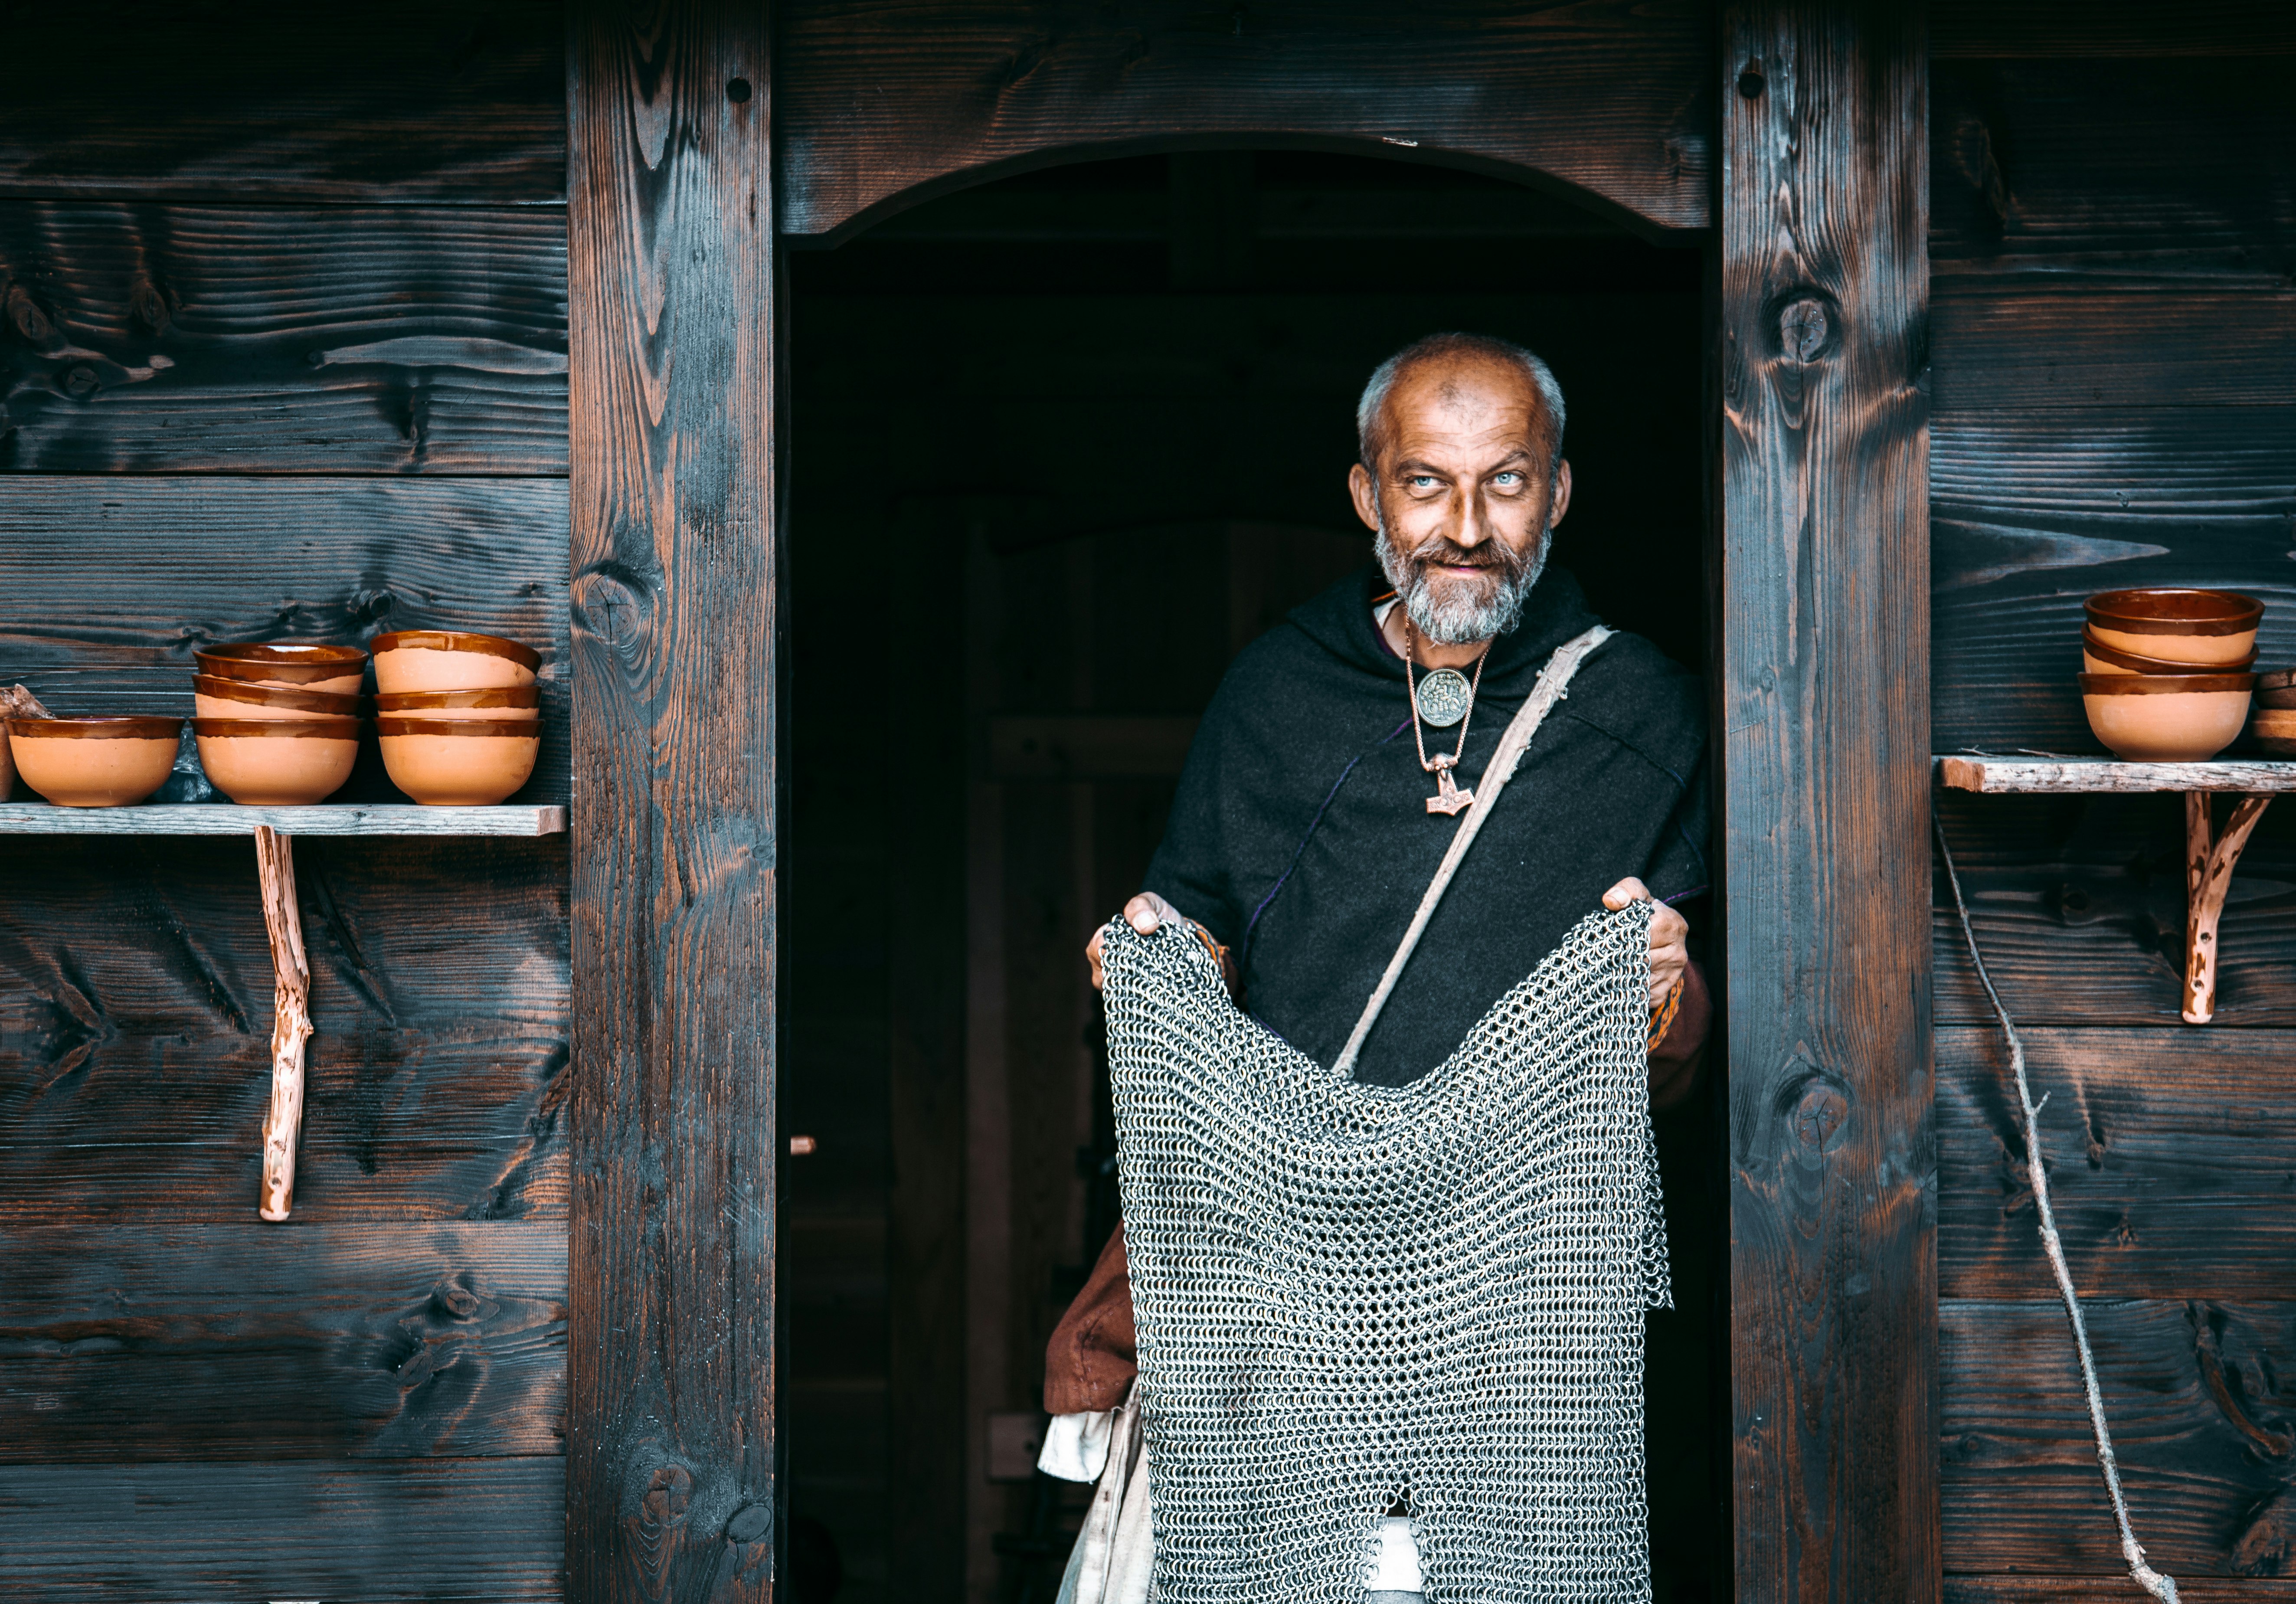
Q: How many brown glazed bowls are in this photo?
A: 10